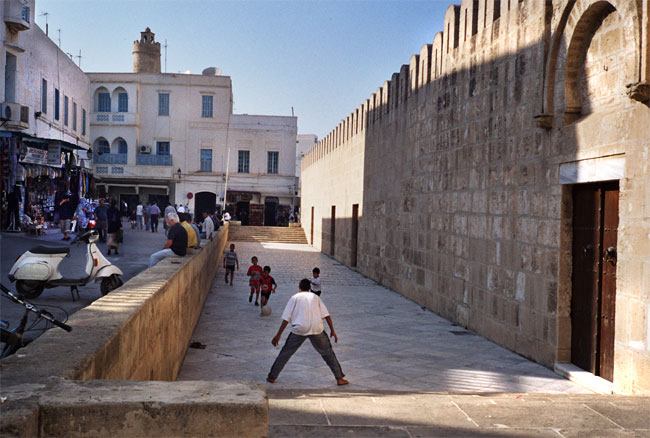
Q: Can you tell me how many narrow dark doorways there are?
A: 3